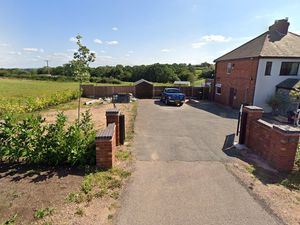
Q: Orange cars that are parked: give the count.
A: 0